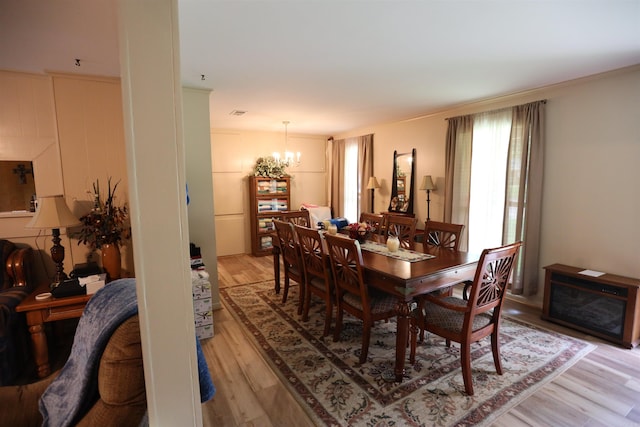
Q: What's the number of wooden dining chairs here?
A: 8